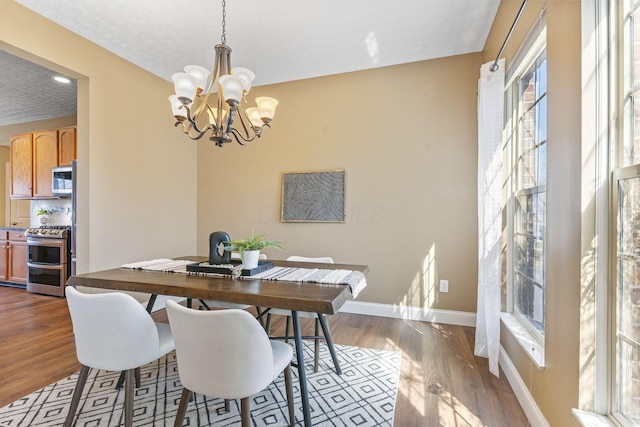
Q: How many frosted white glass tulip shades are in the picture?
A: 8